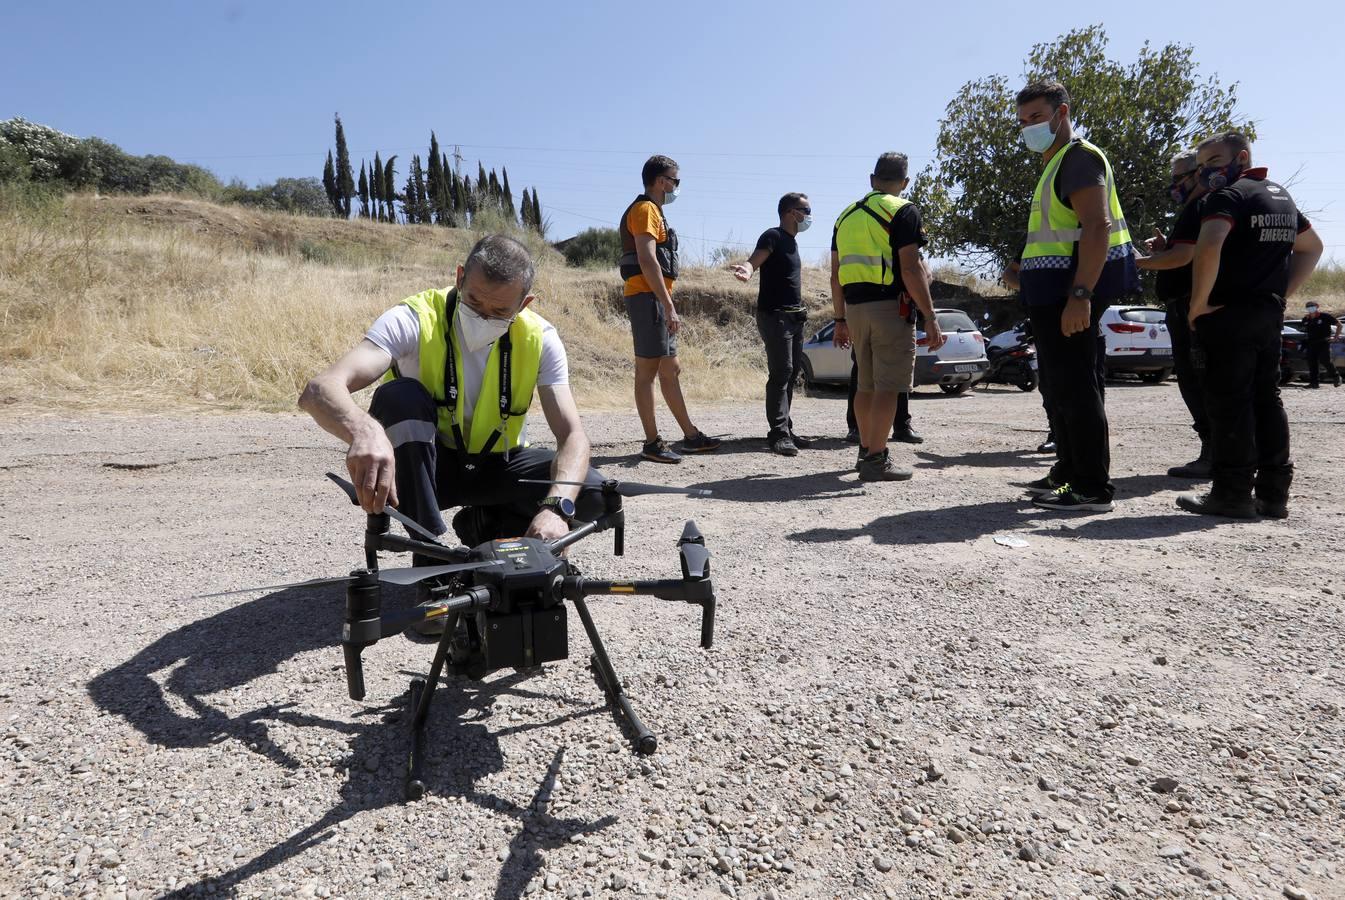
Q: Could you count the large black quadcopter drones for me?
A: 1